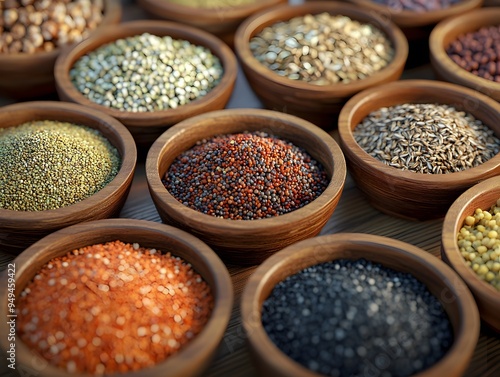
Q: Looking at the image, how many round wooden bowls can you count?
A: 12